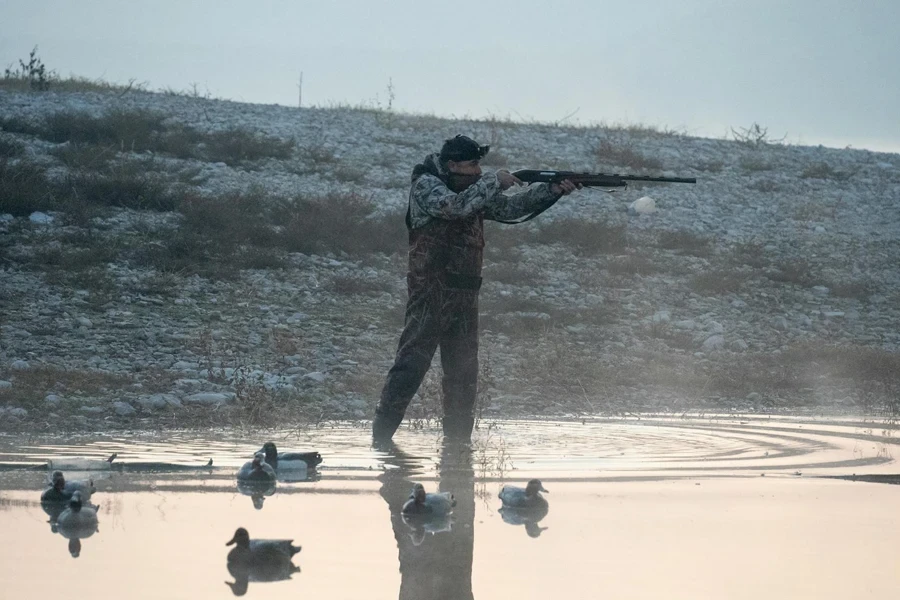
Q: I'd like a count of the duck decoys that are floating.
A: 7